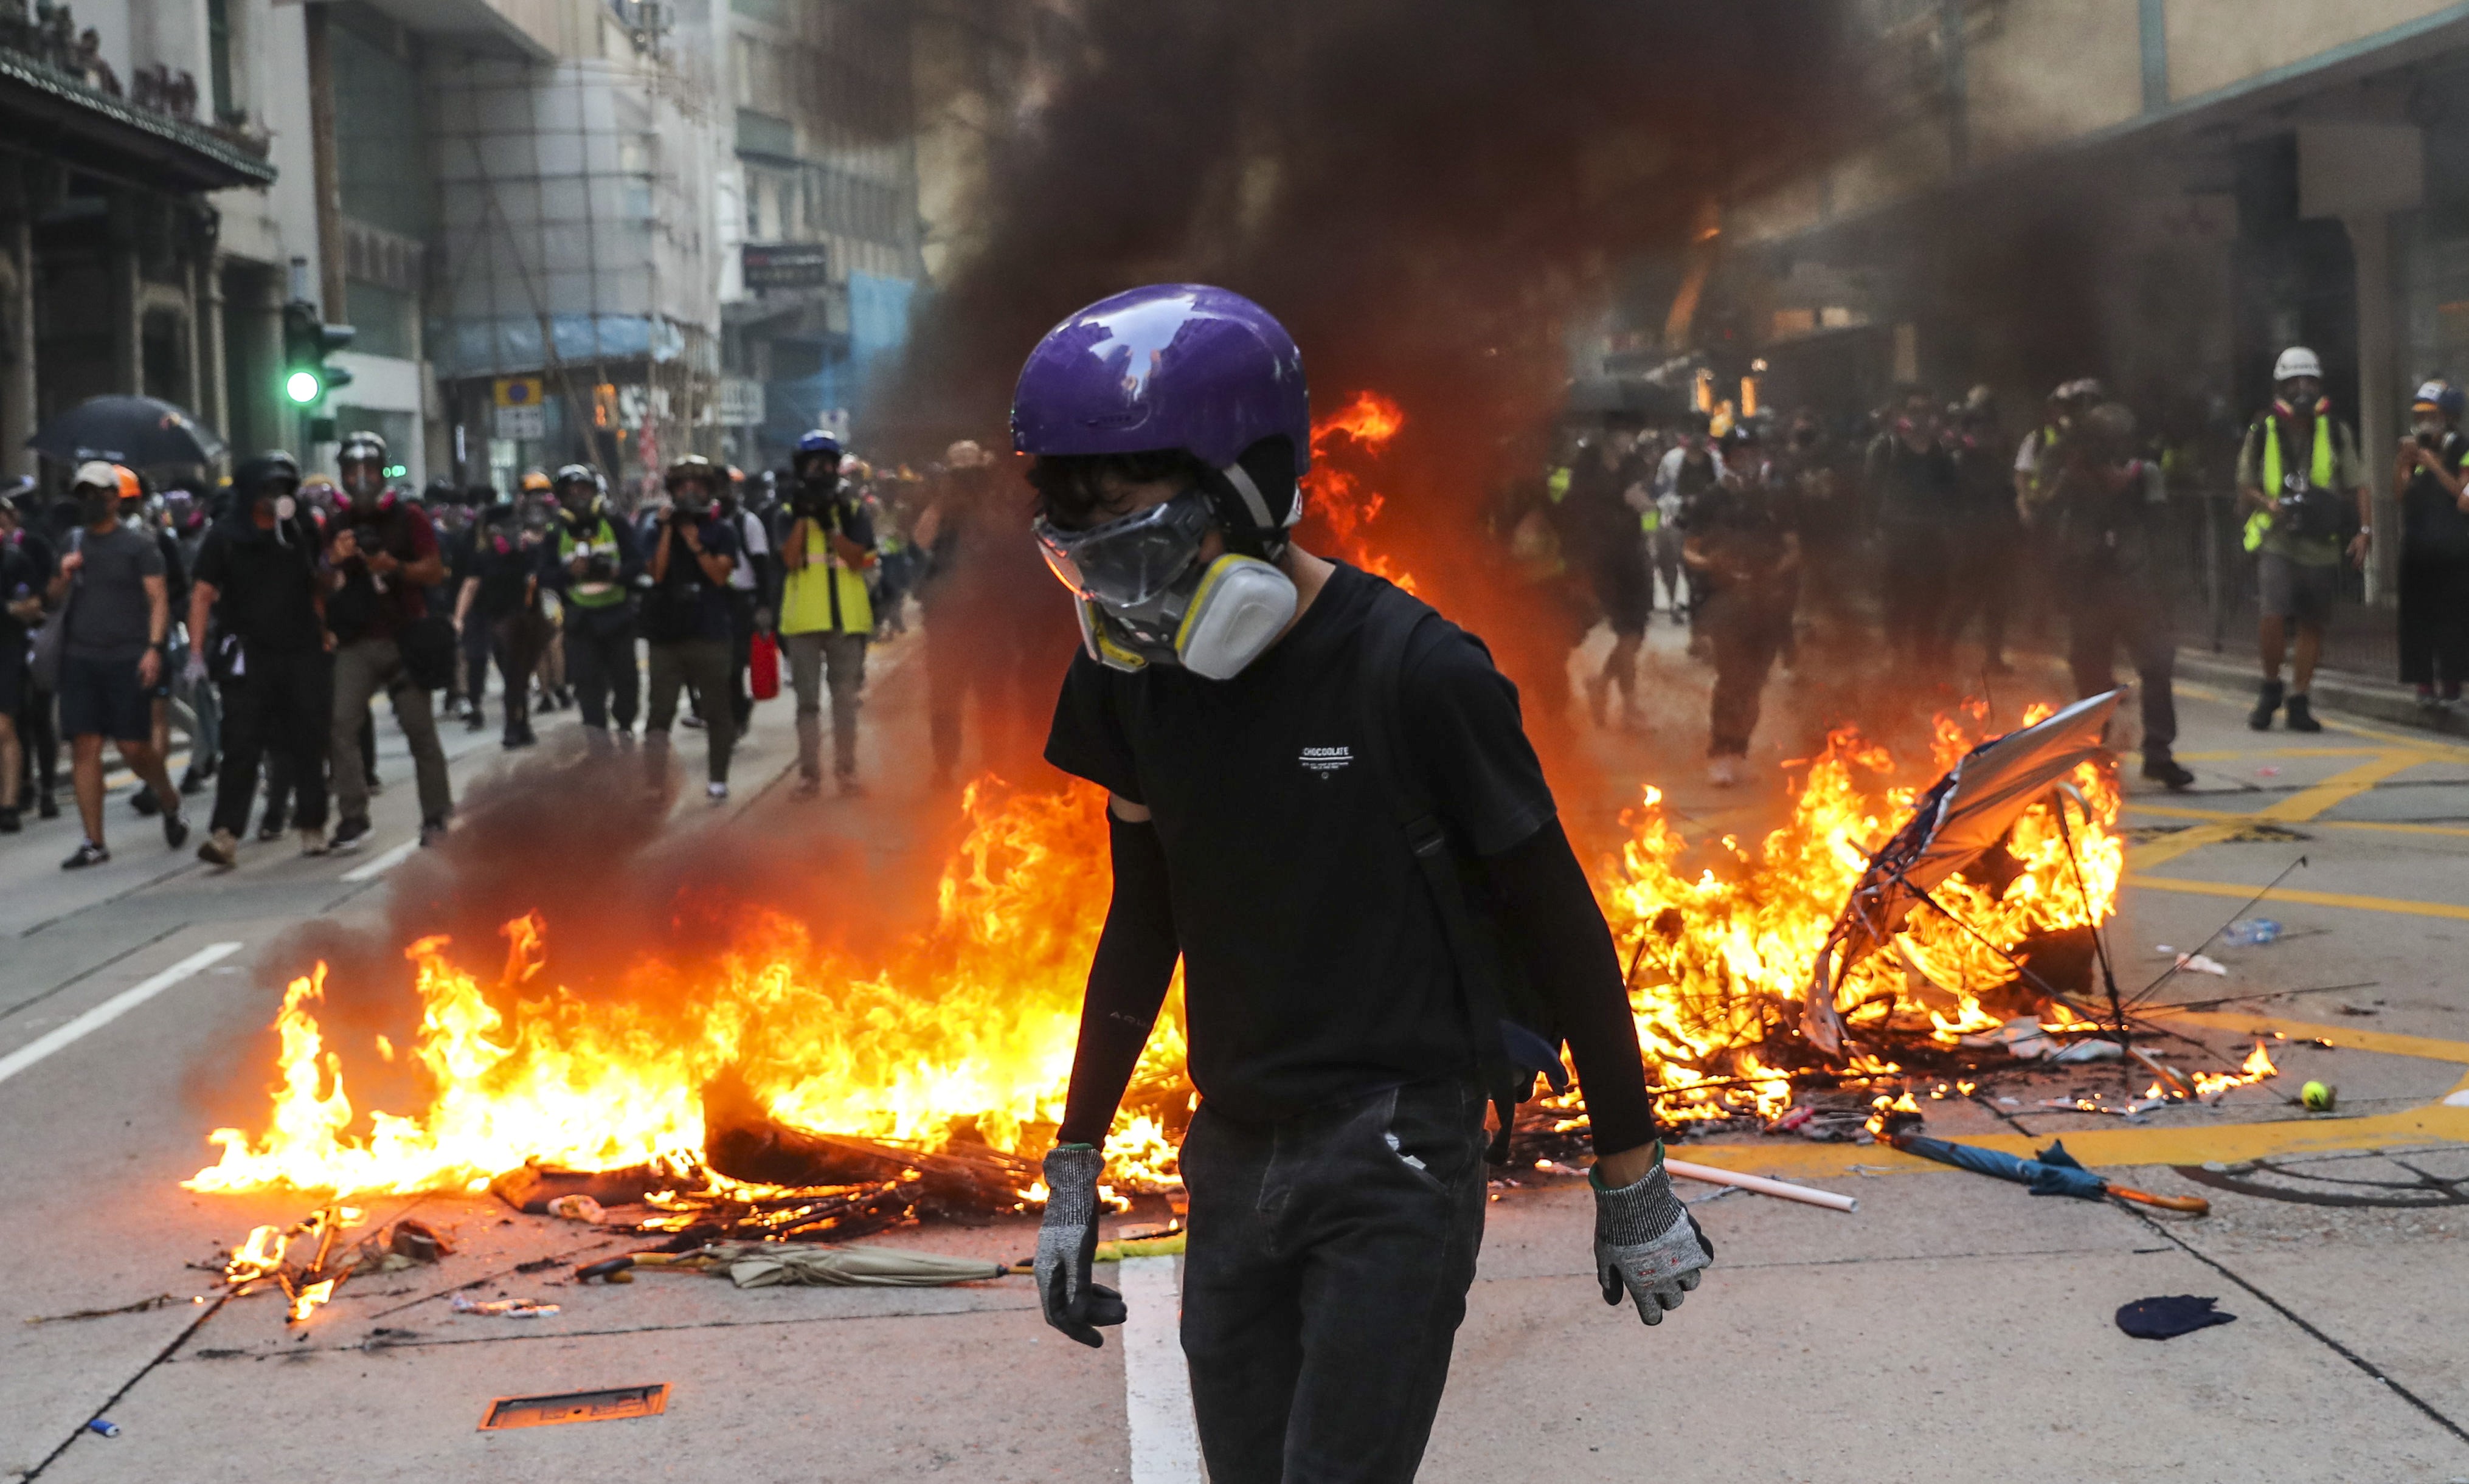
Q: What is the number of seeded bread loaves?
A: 0